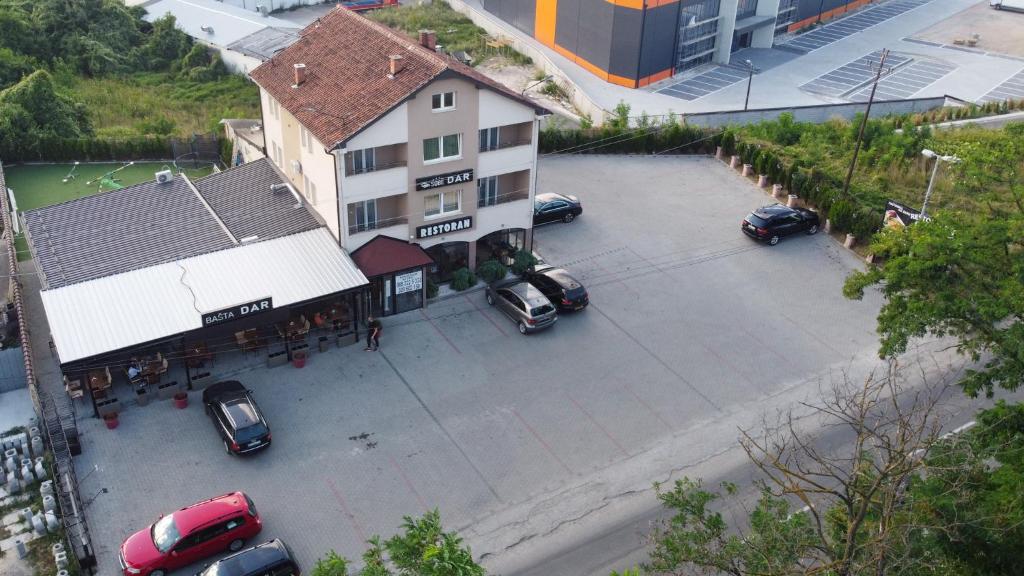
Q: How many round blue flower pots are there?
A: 0